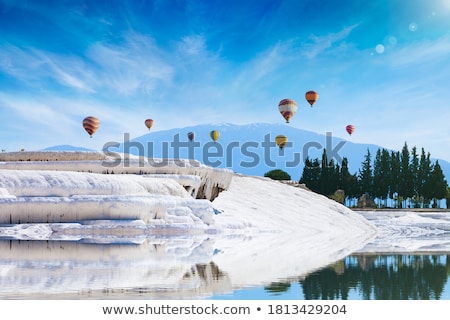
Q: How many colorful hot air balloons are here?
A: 8